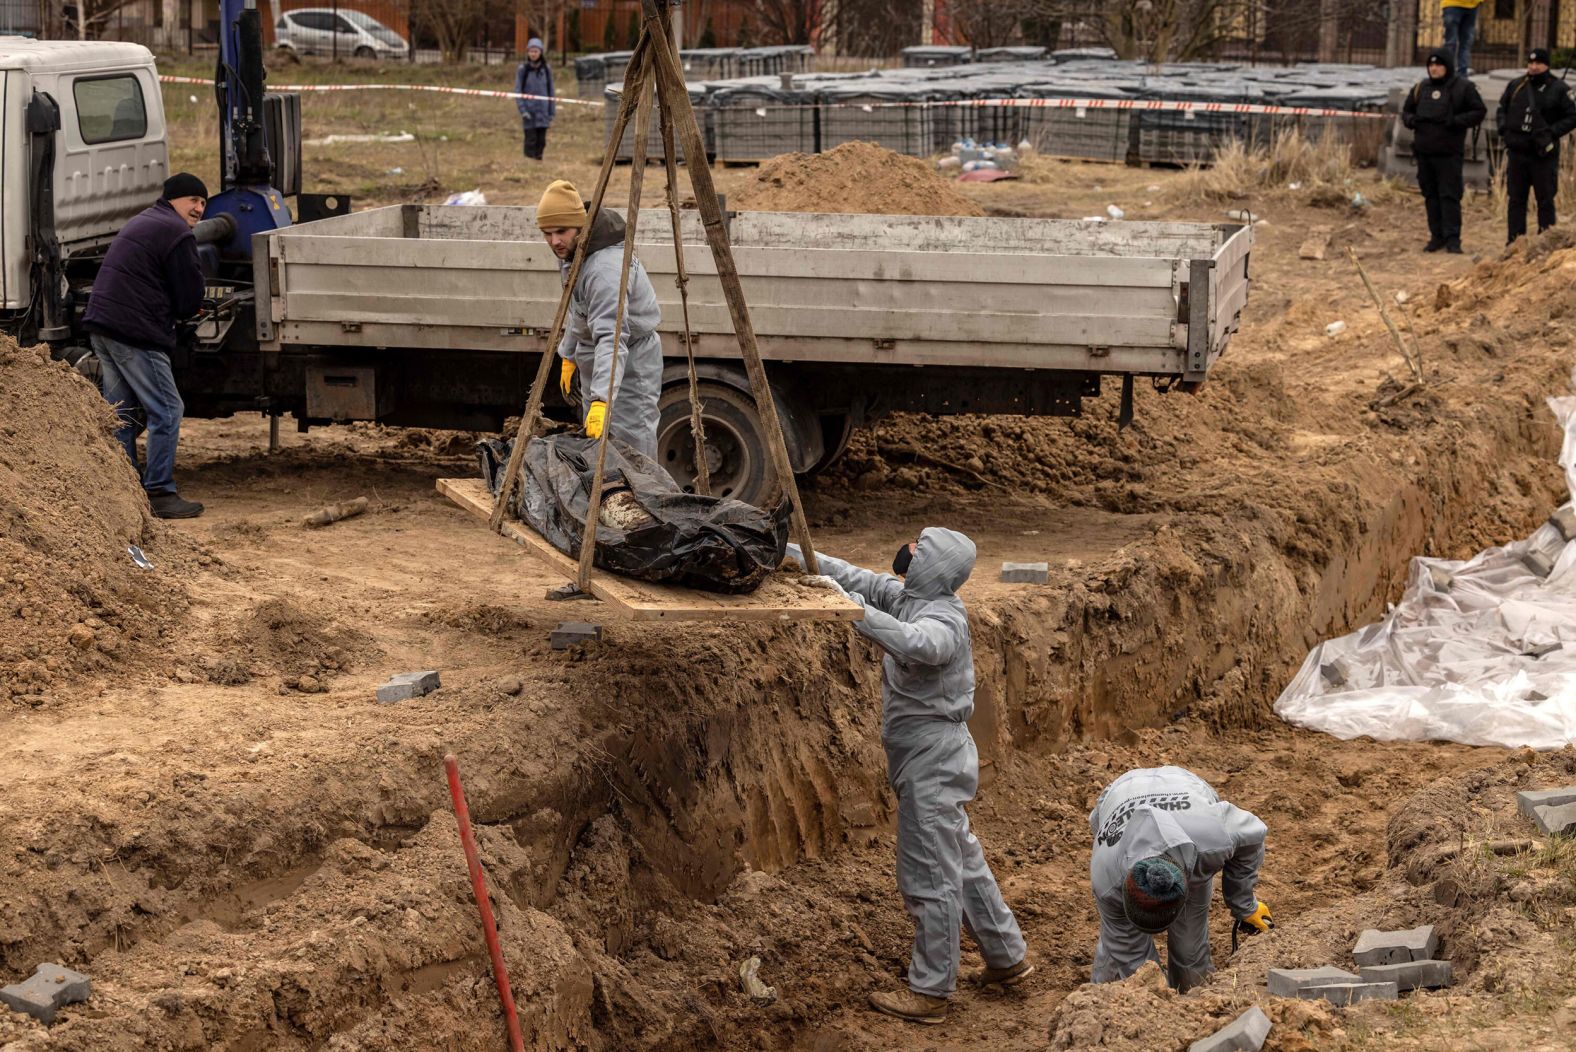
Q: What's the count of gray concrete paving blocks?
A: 11